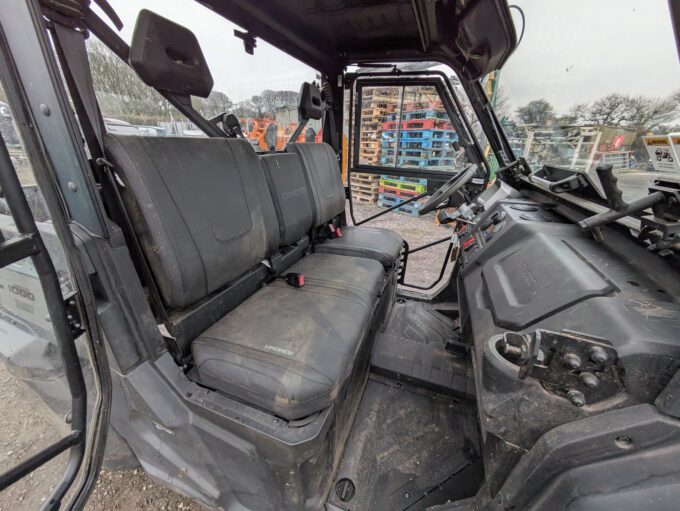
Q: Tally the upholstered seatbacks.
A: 3